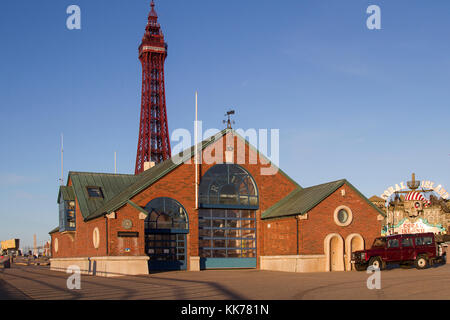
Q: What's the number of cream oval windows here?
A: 3